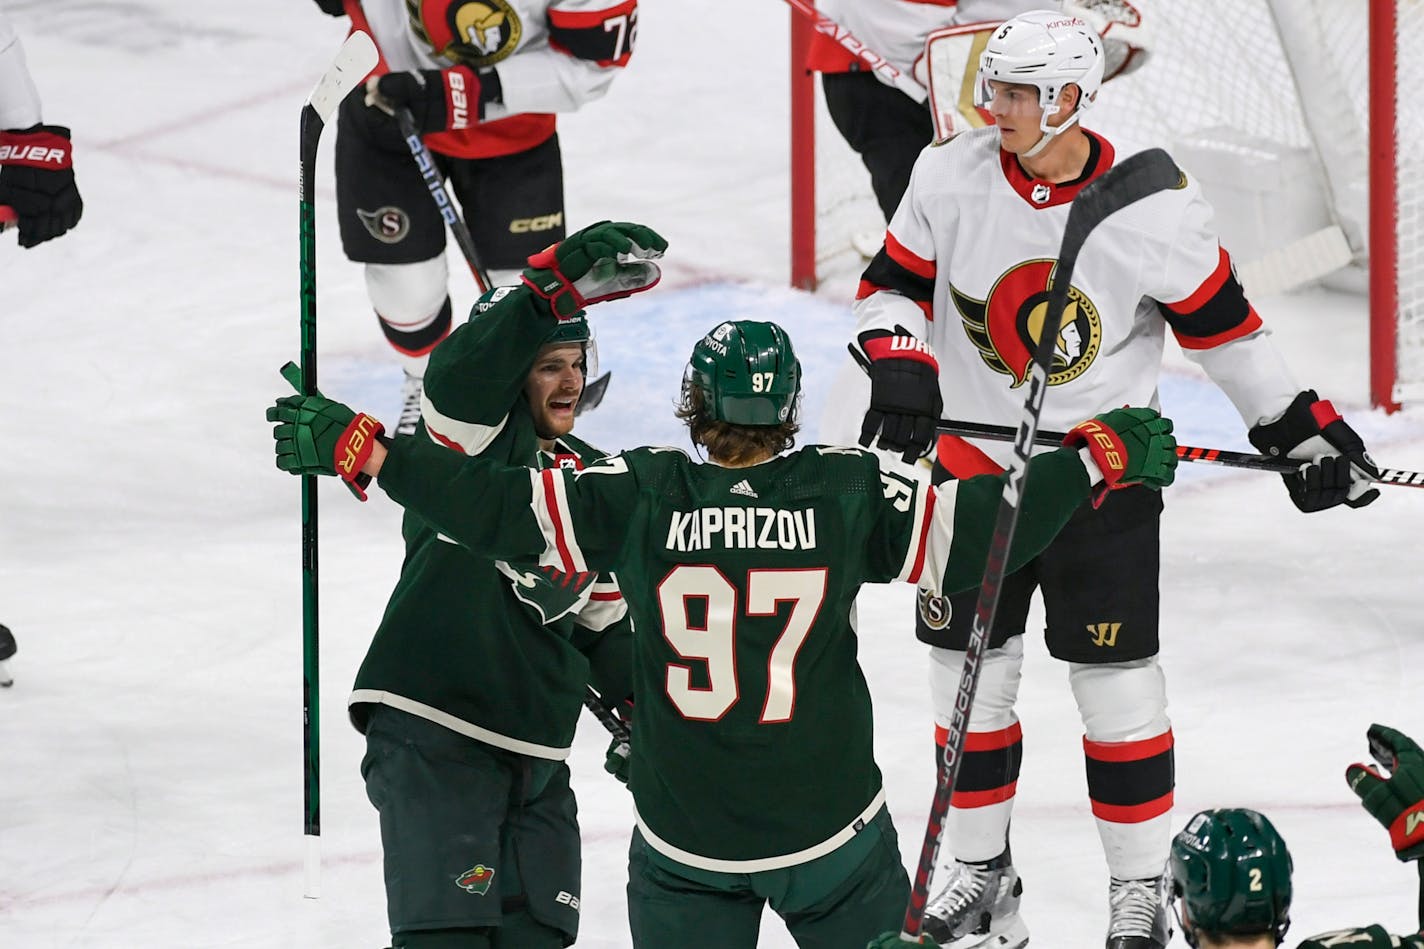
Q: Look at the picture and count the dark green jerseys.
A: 3